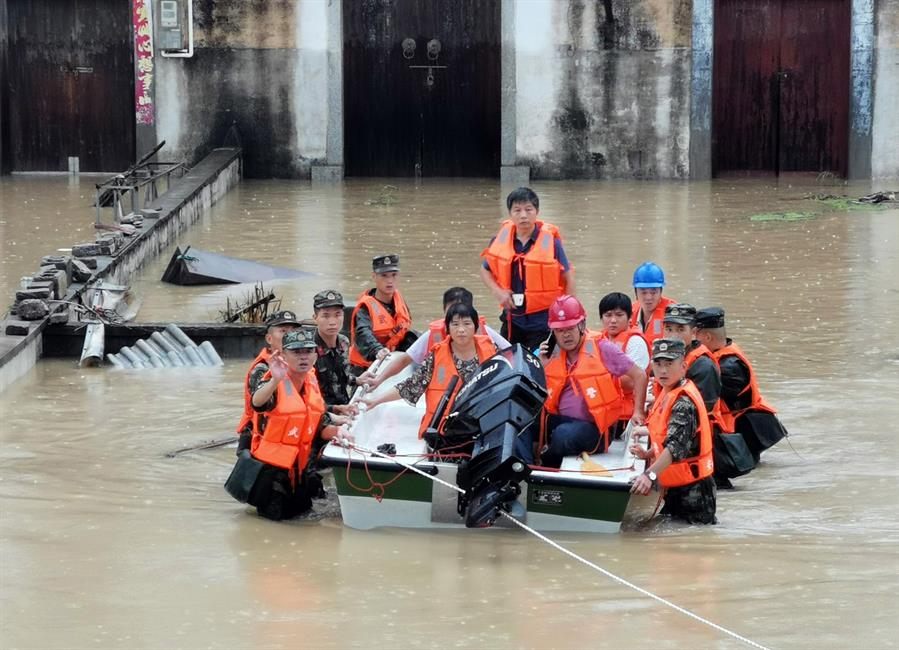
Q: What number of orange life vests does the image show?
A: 12